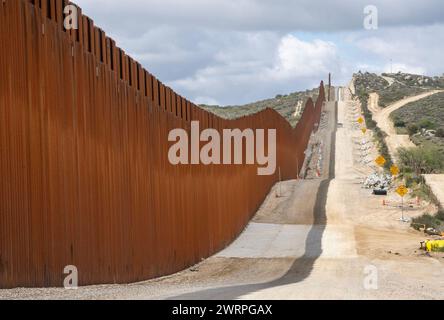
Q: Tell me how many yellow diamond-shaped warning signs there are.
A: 5